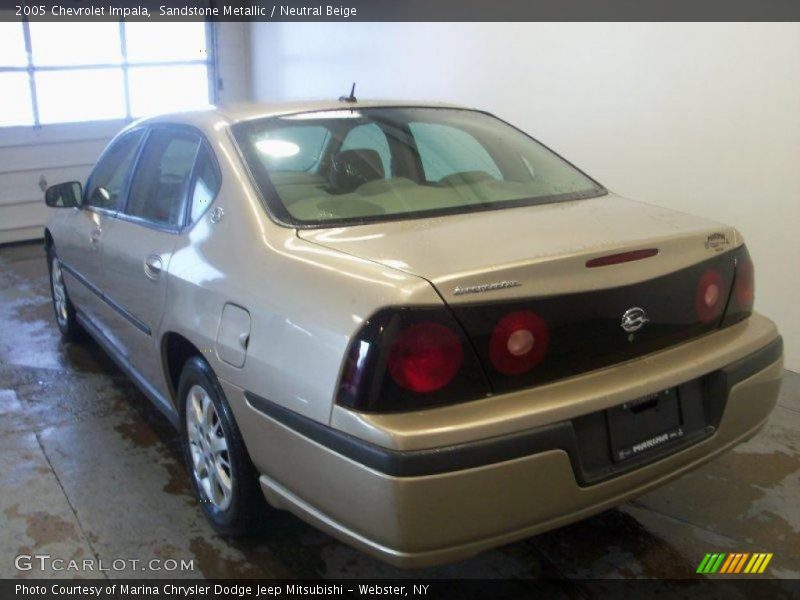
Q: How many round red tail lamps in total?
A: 4